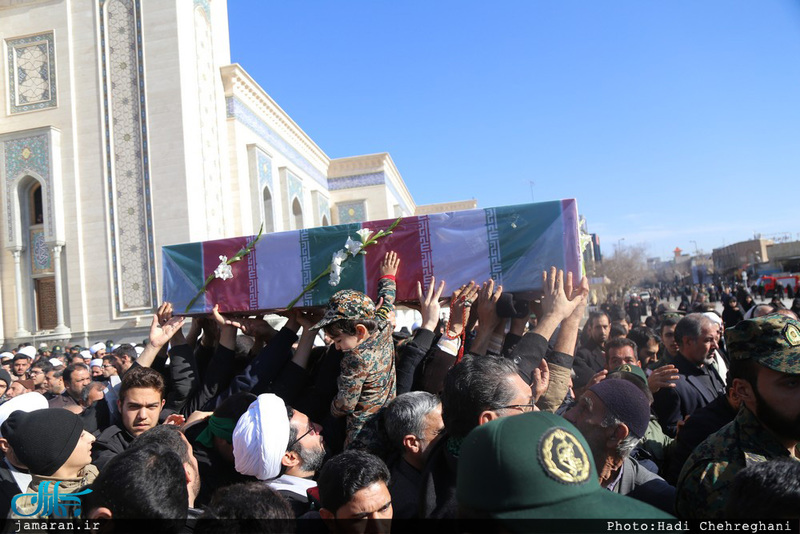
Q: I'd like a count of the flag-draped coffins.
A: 1